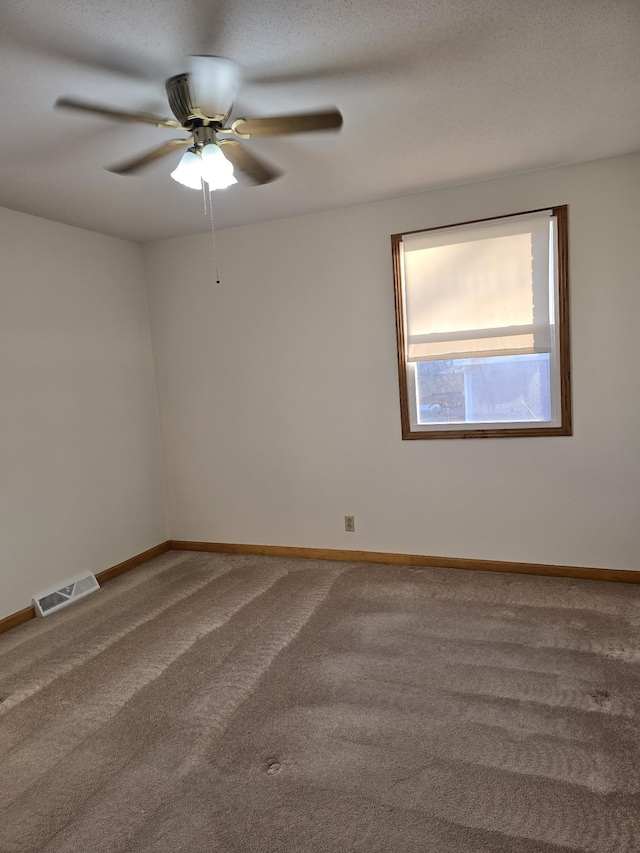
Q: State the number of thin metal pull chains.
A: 2